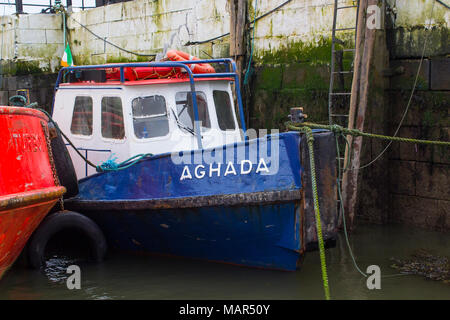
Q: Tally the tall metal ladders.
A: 1